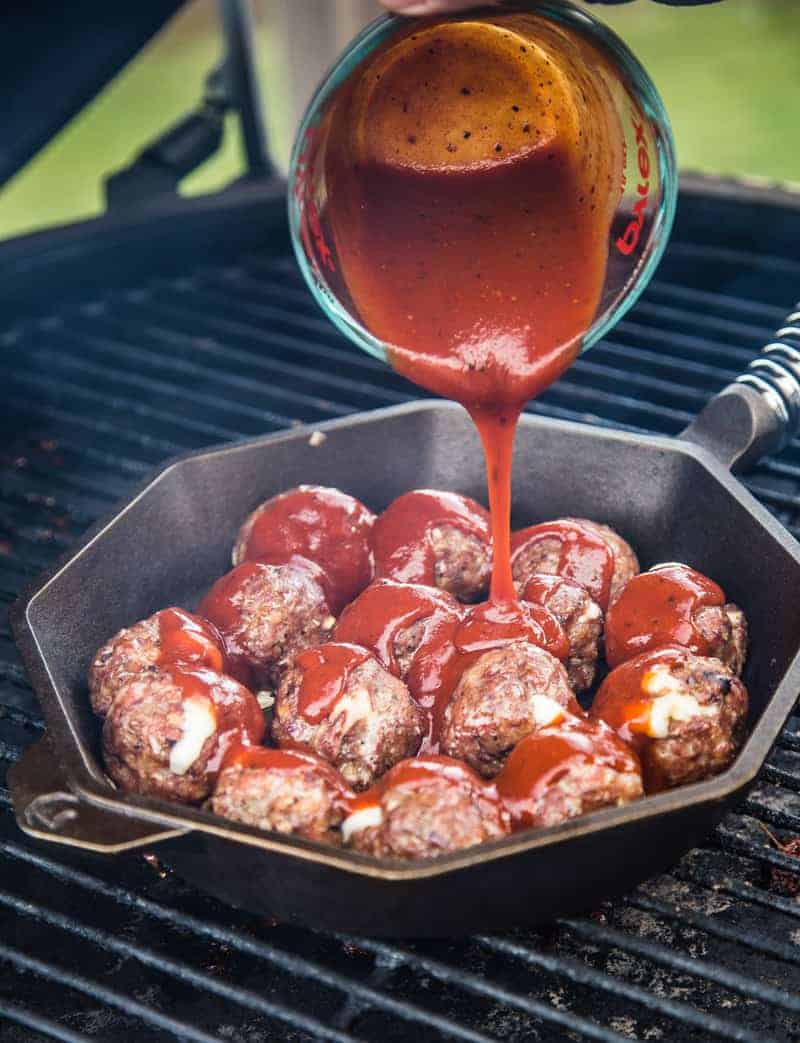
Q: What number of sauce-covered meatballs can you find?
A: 15